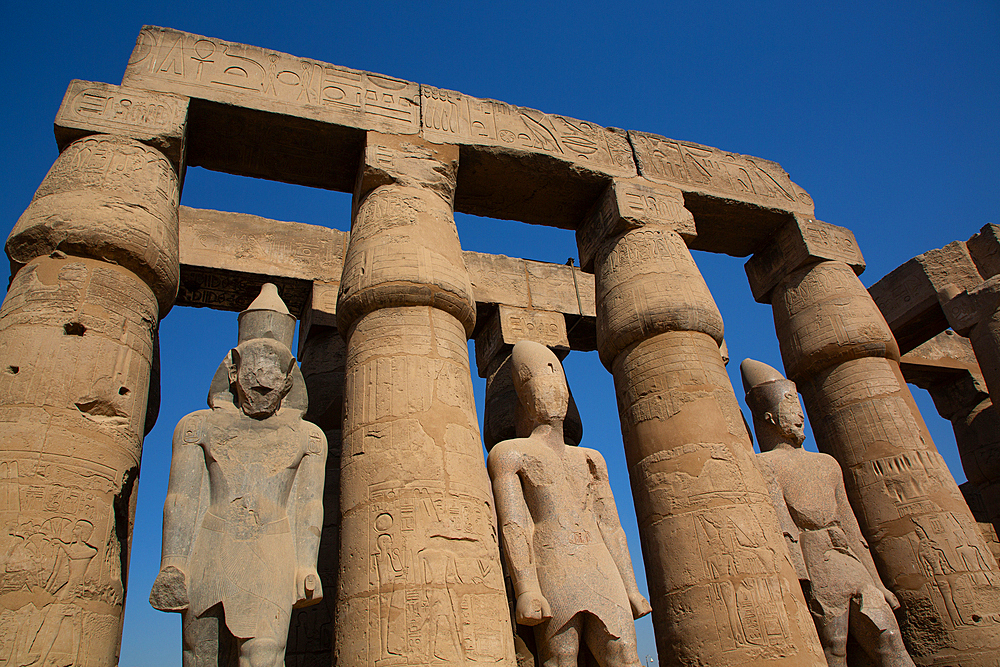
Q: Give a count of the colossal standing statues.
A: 3